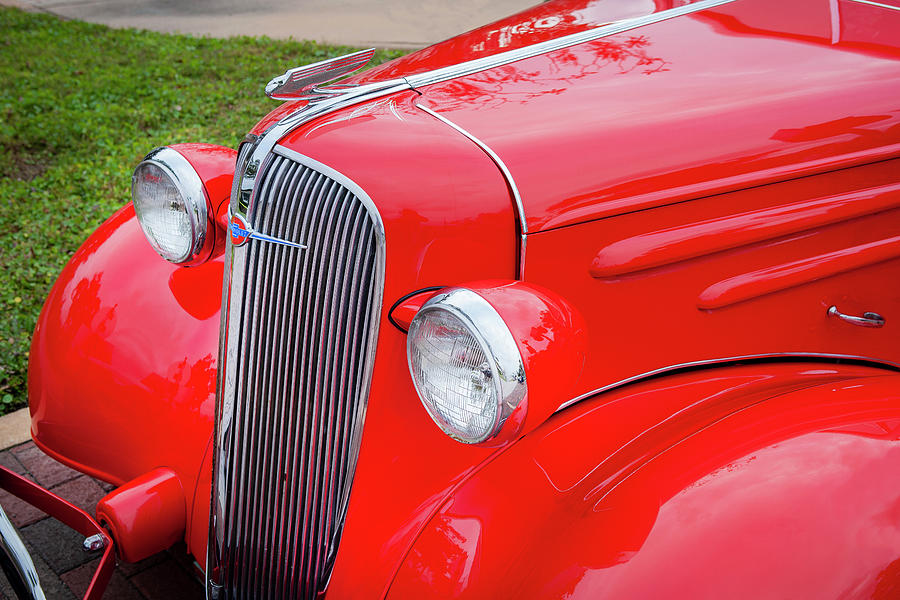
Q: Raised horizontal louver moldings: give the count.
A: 2